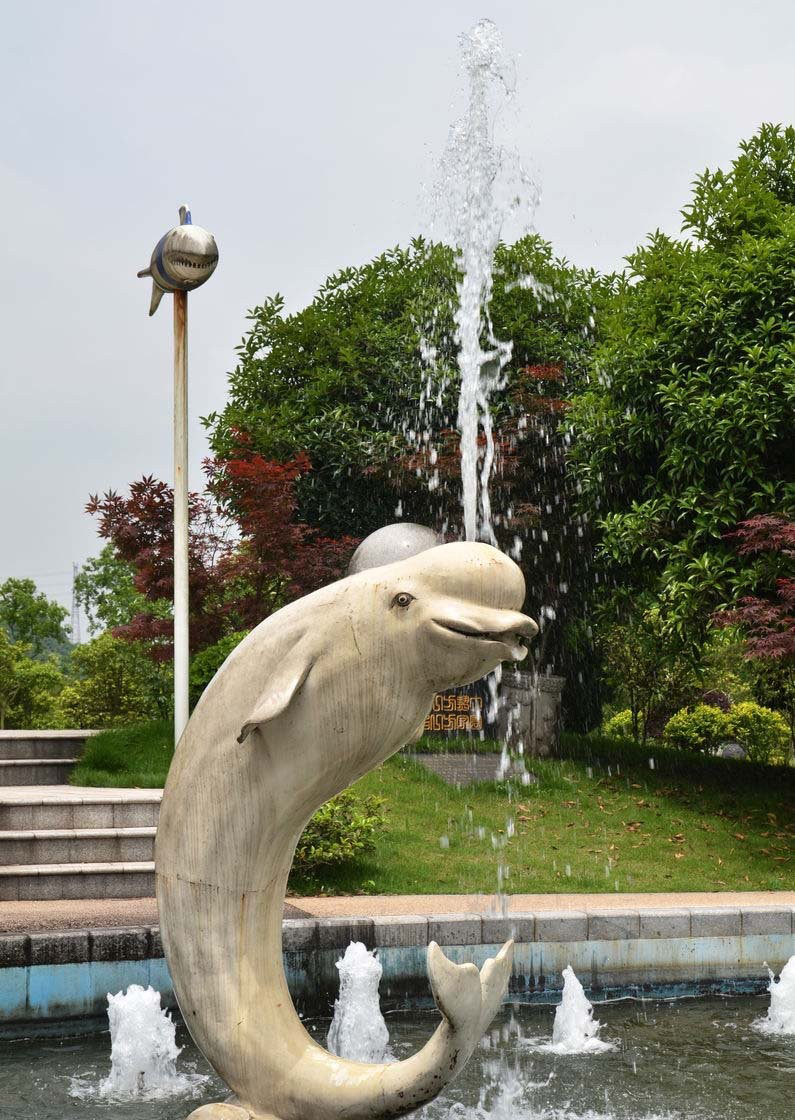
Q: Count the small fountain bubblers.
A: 4